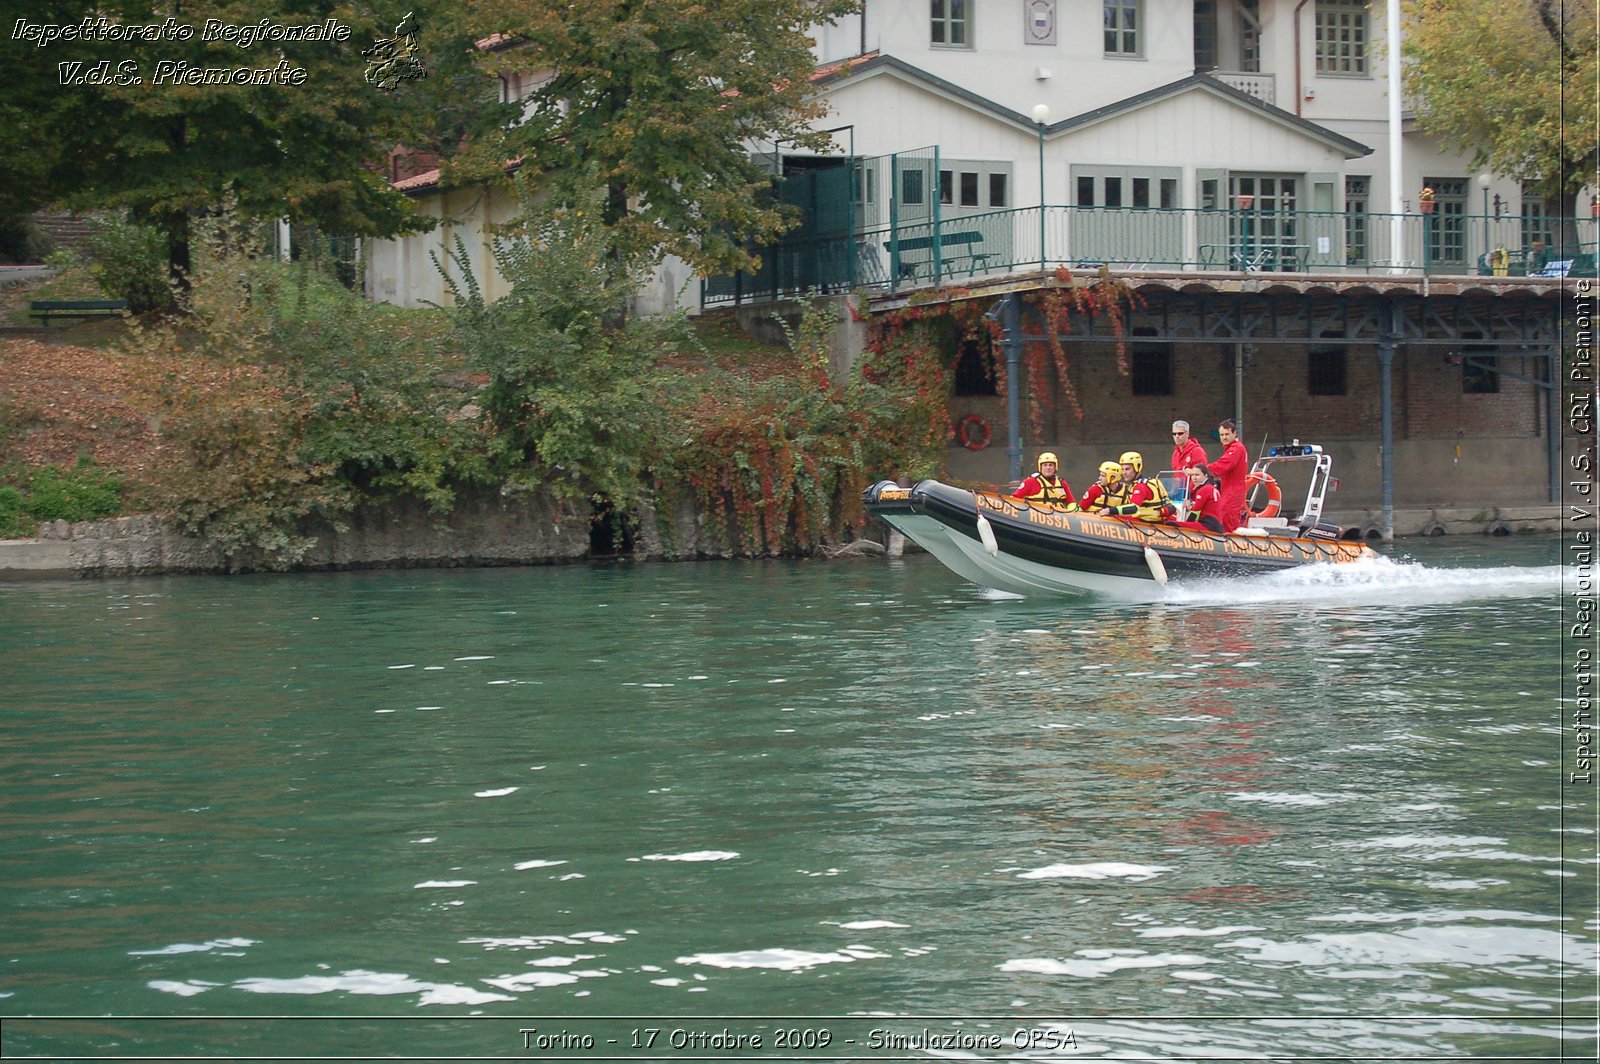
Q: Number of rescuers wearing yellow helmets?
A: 3